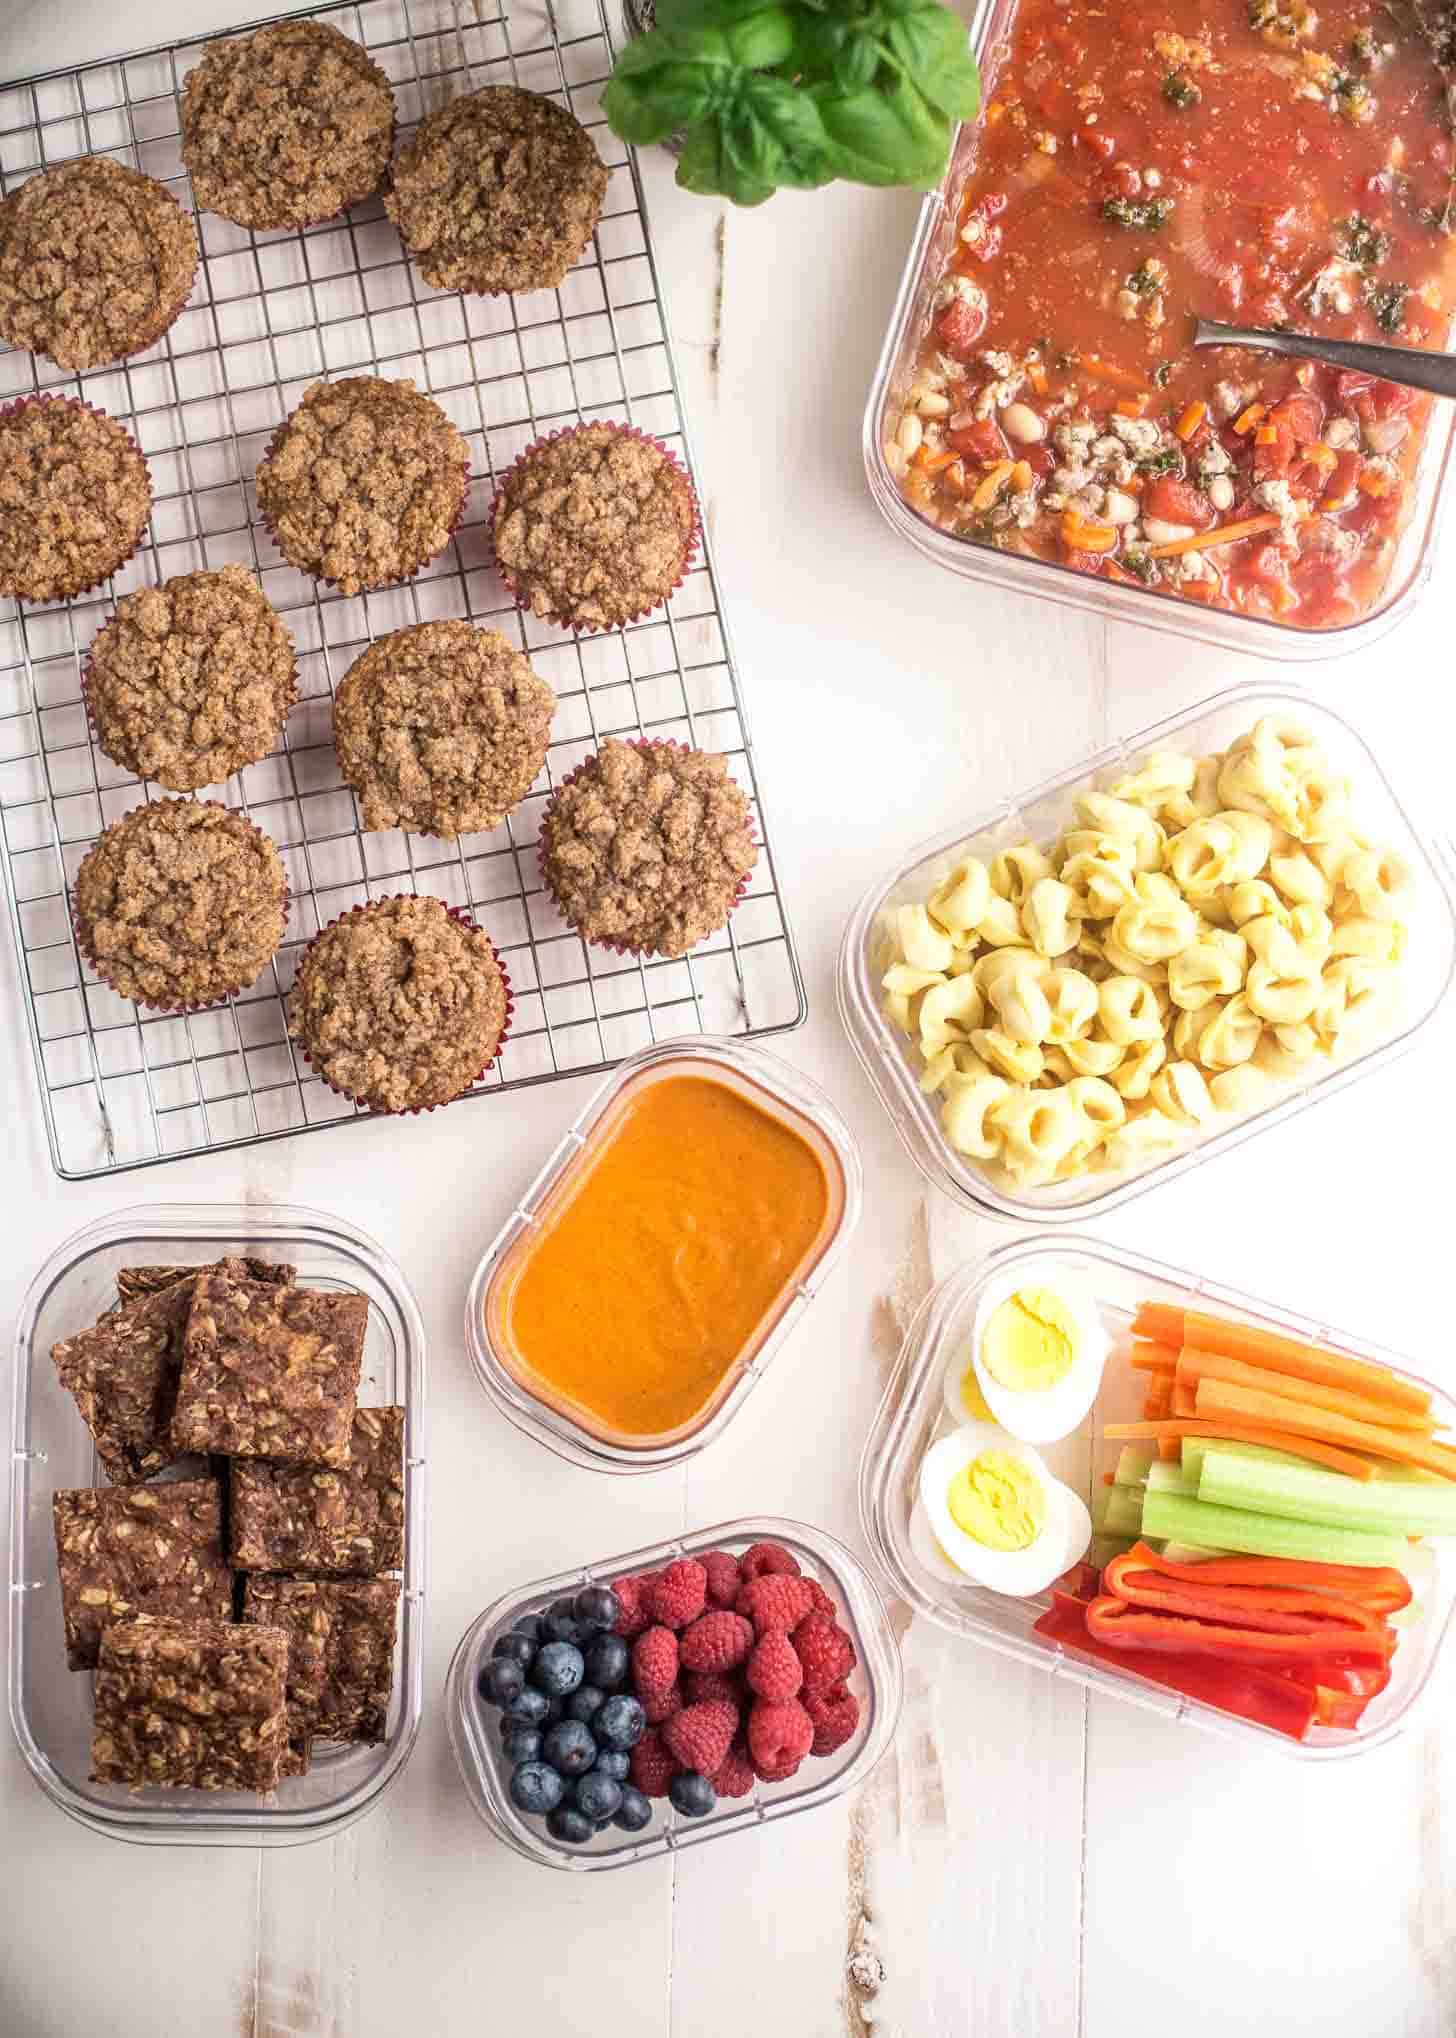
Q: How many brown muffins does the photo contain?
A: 11